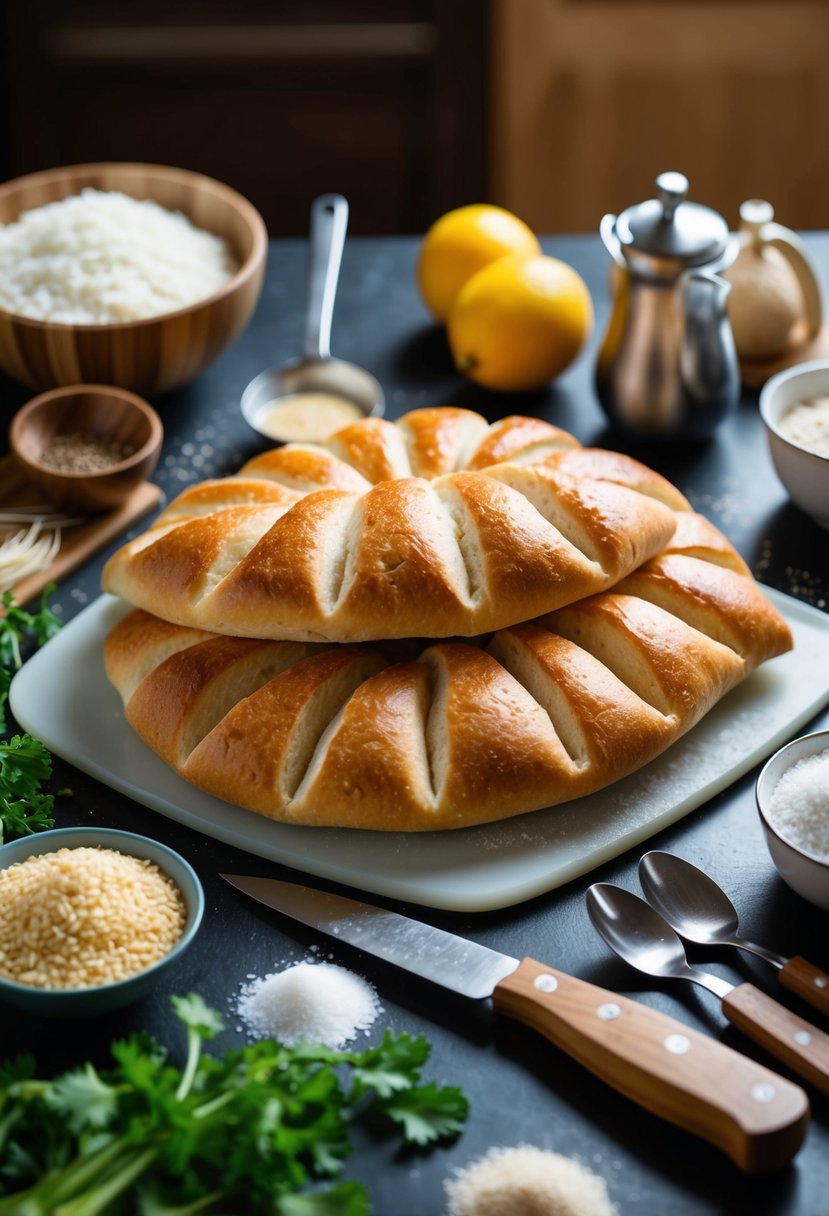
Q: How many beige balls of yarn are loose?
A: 0